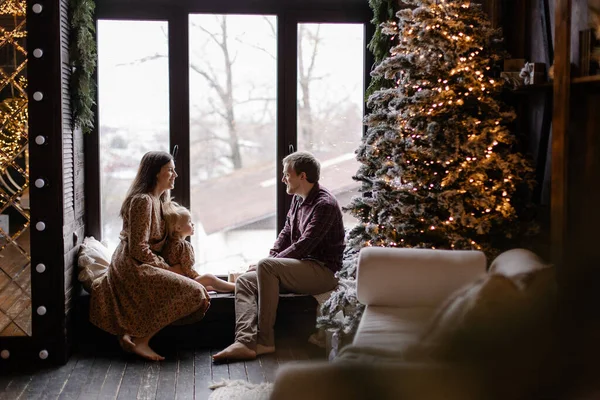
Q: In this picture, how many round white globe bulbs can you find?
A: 10